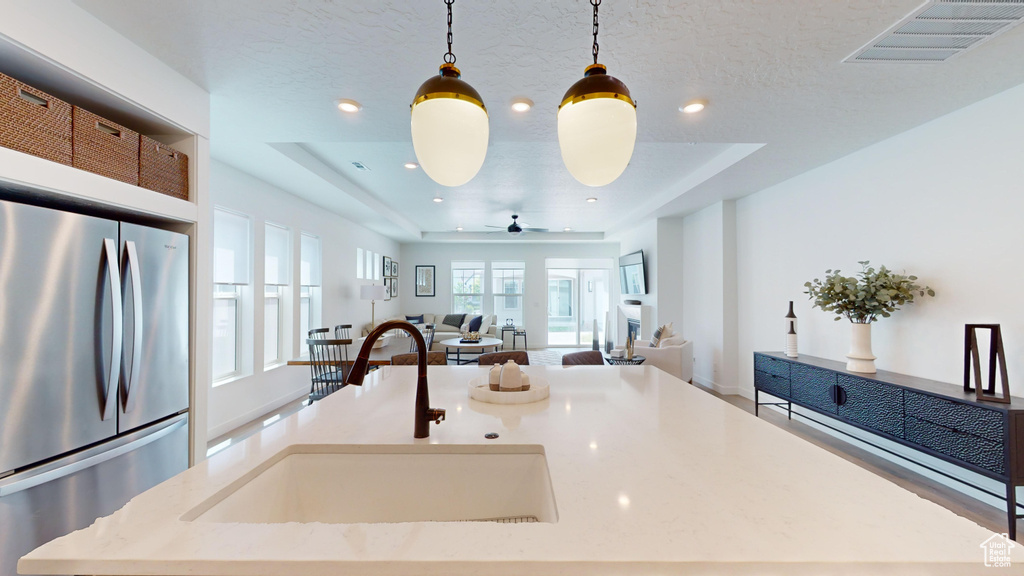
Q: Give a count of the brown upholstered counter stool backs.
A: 3